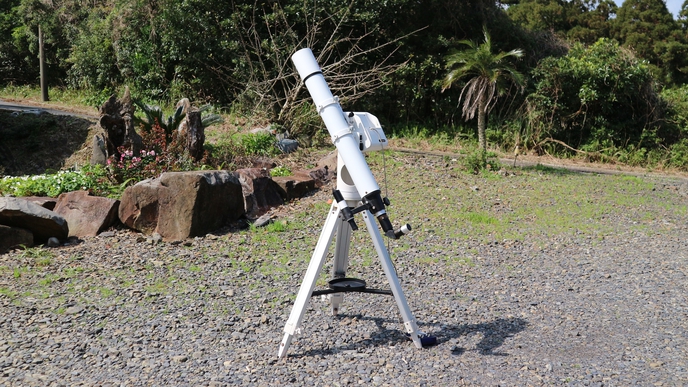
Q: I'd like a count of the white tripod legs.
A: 3